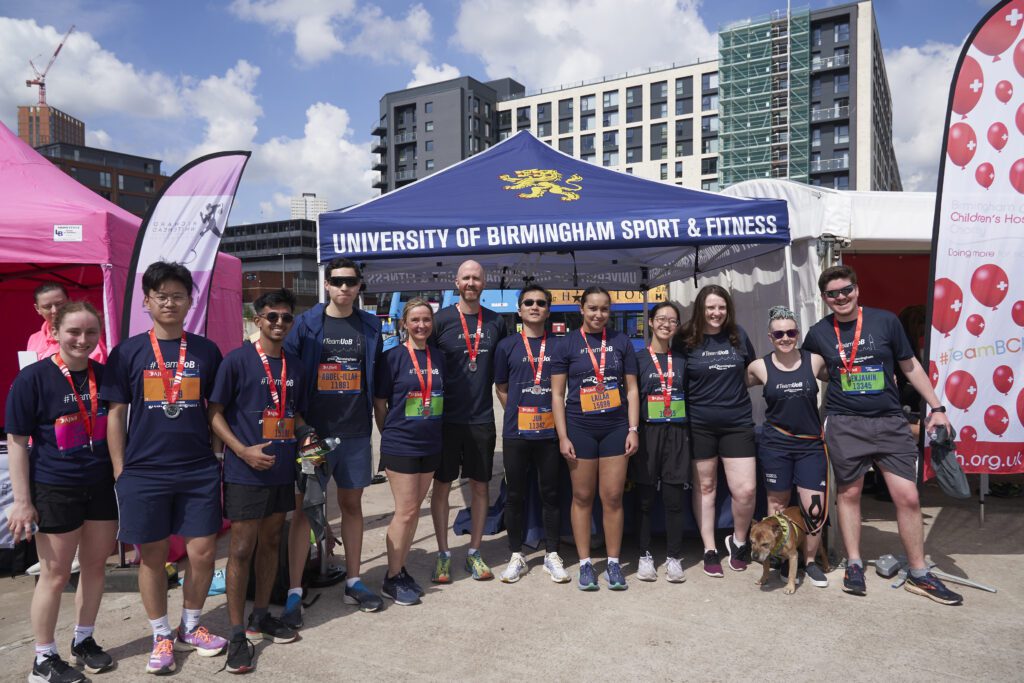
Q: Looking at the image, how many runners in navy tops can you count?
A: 12